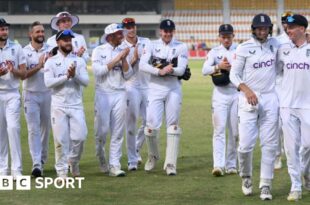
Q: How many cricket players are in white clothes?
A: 11